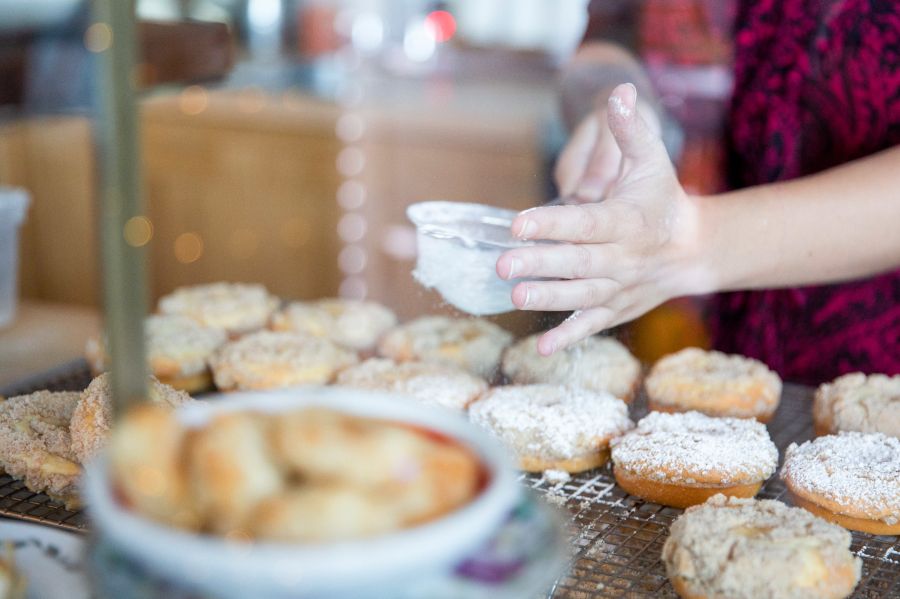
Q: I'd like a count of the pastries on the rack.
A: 15